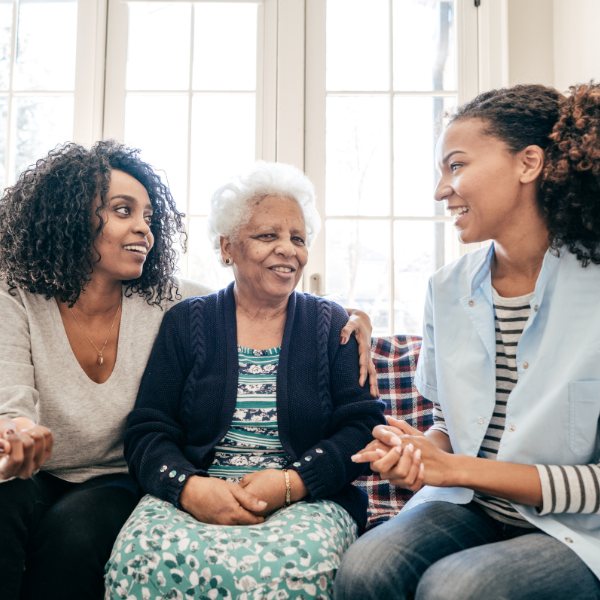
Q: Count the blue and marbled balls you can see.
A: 0